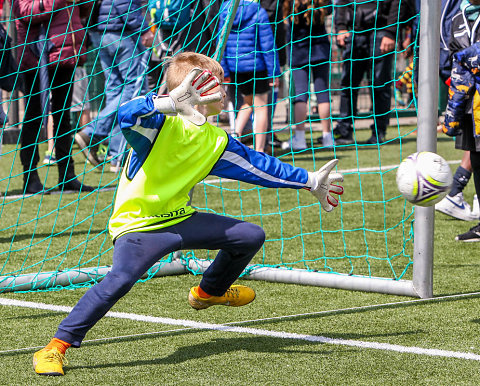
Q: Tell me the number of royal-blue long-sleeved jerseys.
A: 1